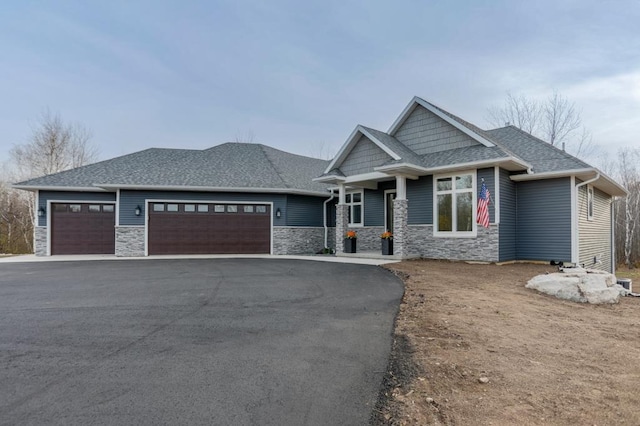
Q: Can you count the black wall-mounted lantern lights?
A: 3